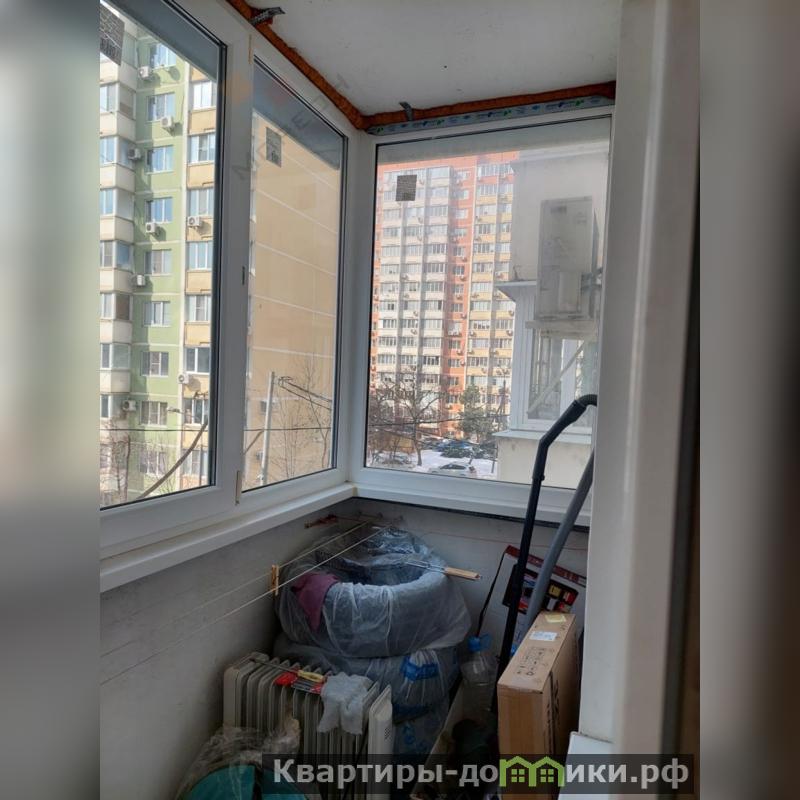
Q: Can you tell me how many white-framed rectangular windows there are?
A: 3